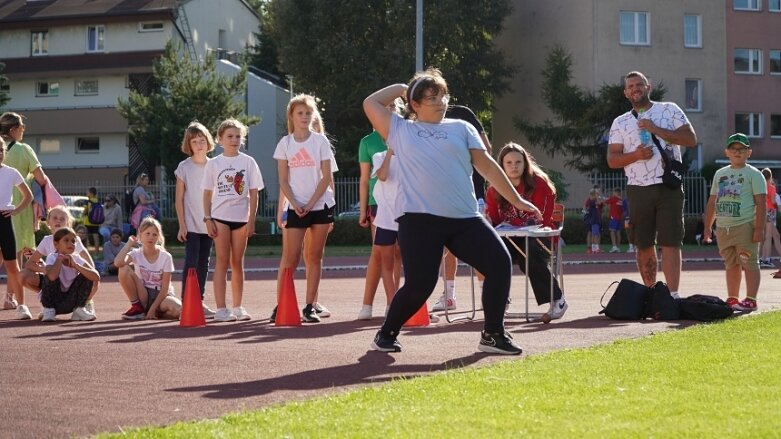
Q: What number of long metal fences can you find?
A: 1